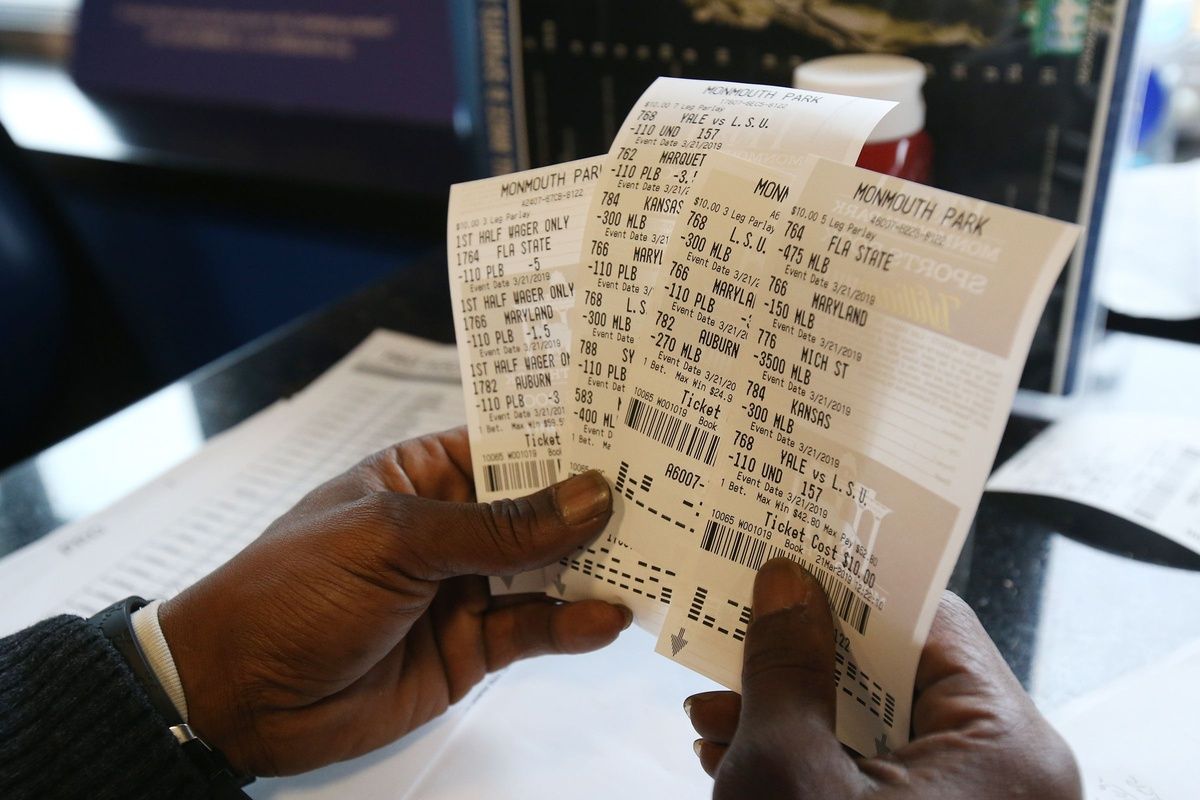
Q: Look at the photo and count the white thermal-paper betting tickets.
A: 4